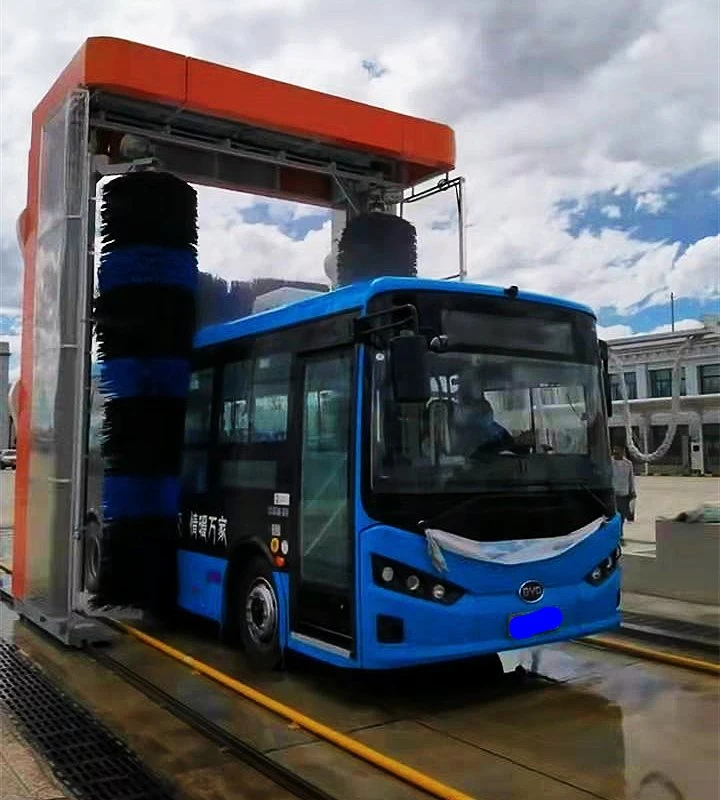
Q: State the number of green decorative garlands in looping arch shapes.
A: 0